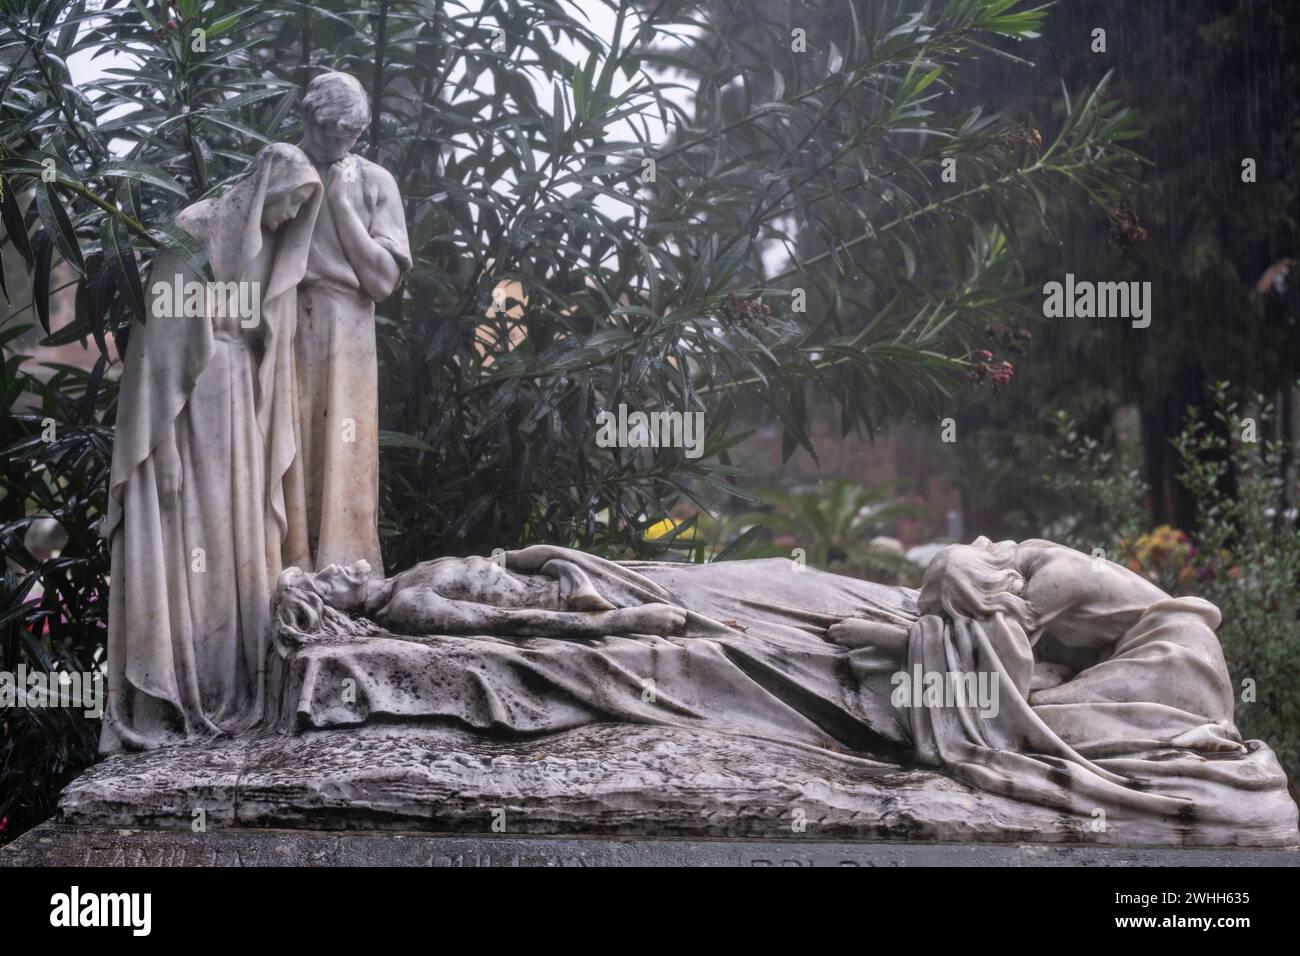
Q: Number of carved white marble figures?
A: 4